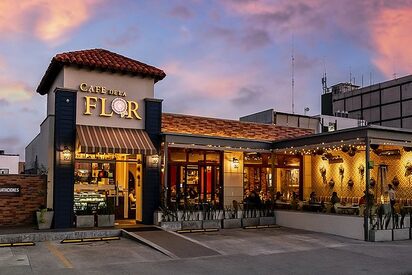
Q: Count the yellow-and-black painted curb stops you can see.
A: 4